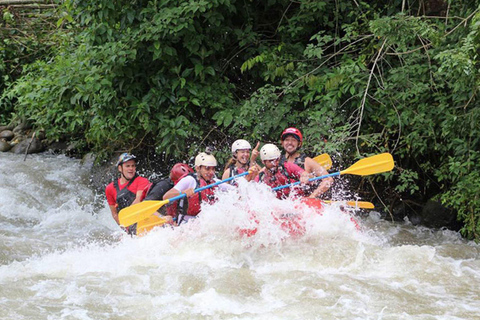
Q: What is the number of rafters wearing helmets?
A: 6